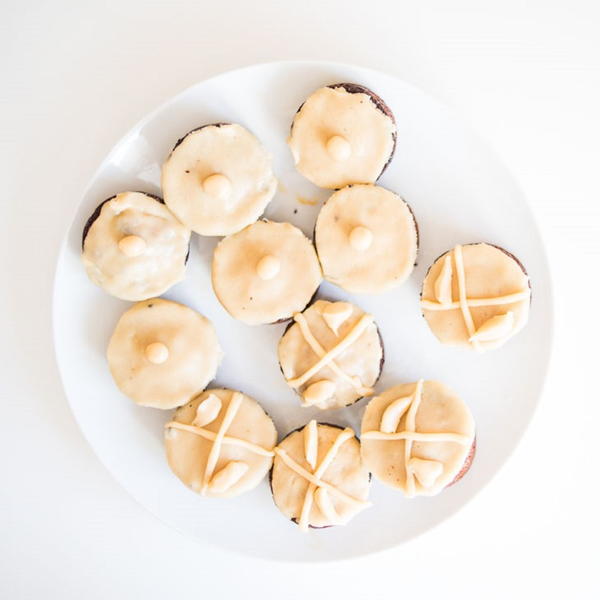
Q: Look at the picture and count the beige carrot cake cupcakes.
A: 11